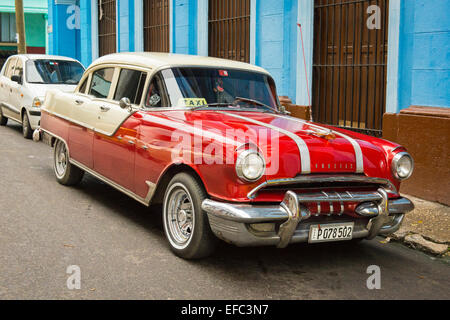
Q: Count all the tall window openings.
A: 4